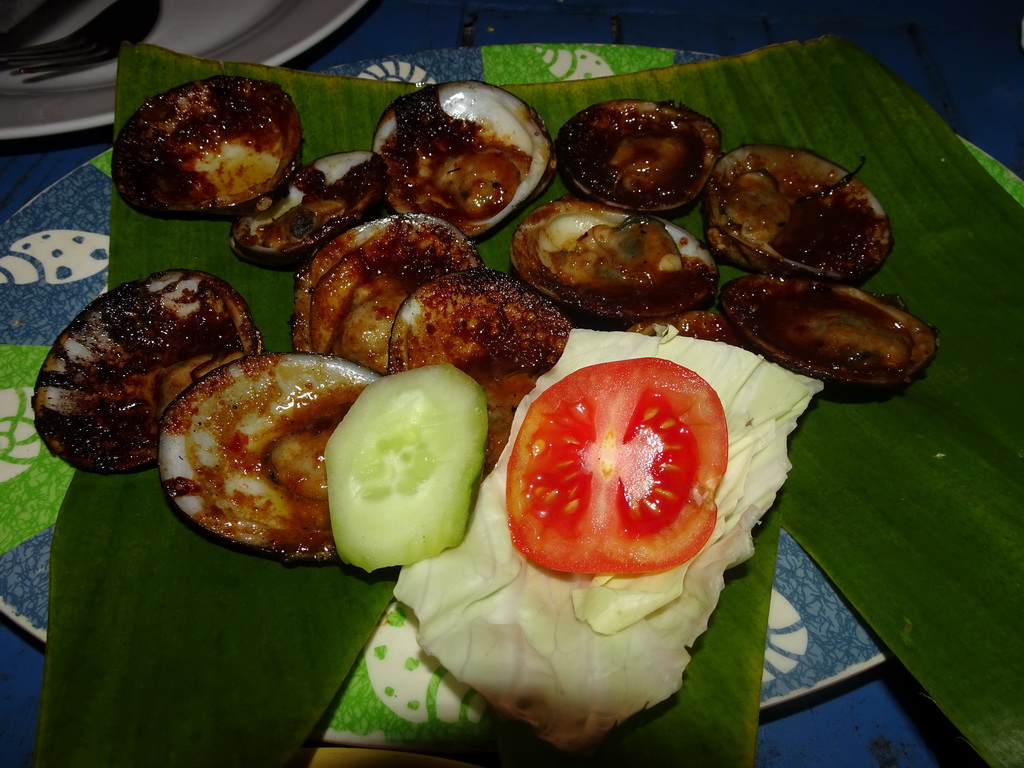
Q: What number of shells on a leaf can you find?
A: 12